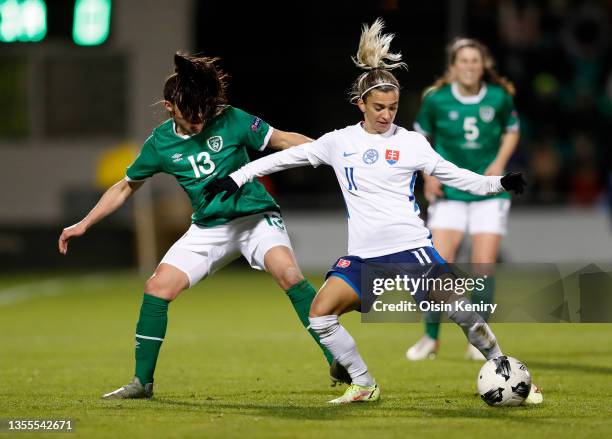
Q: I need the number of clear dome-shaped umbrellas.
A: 0